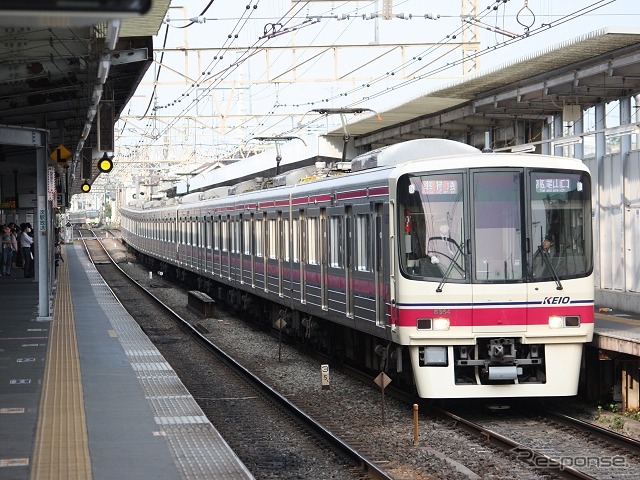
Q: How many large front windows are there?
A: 3